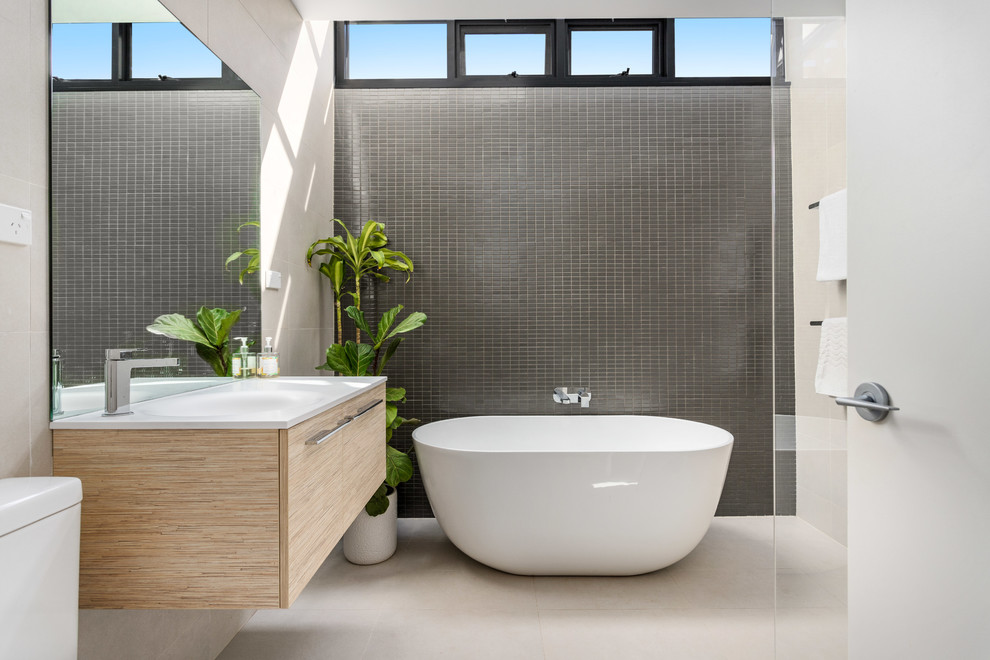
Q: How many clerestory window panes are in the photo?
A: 4